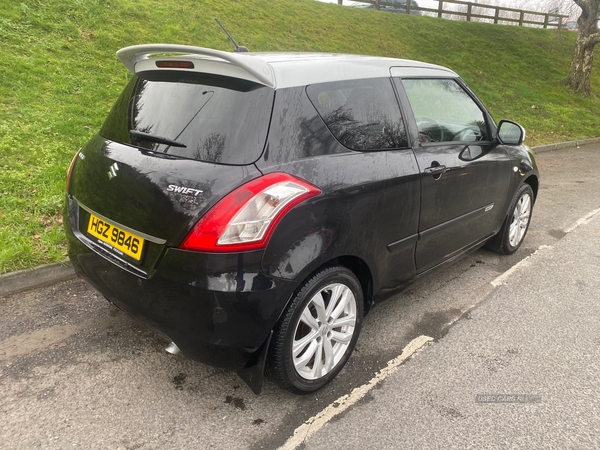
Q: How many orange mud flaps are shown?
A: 0